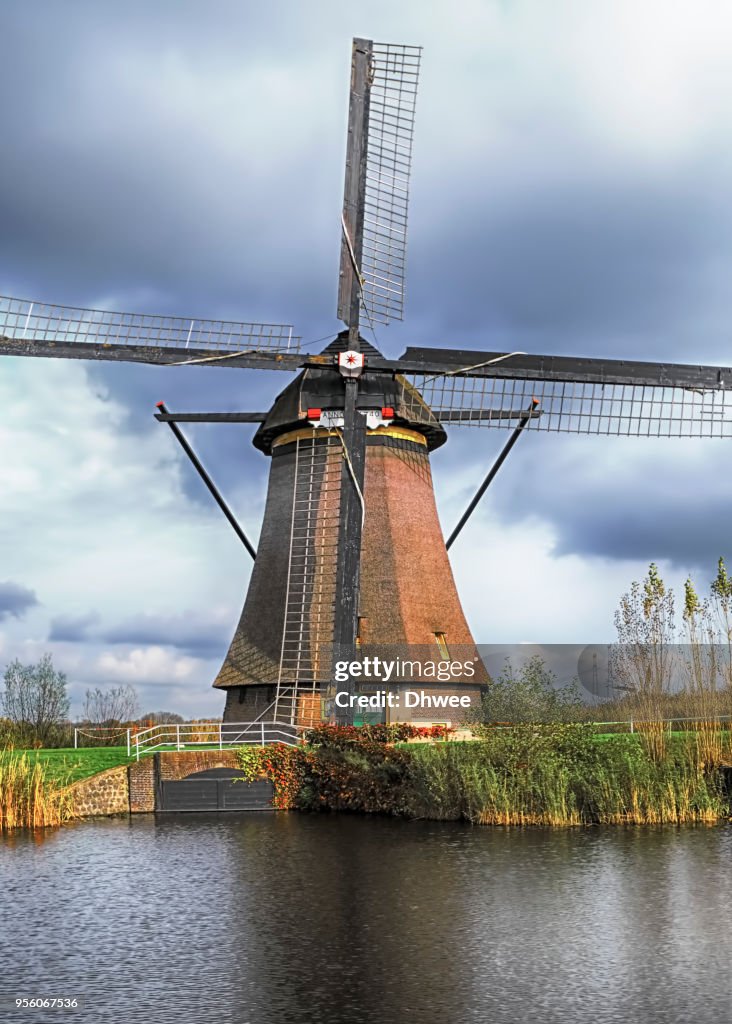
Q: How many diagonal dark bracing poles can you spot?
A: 2